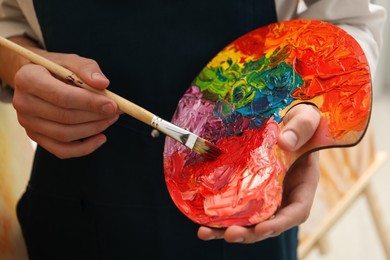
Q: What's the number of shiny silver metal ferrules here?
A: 1